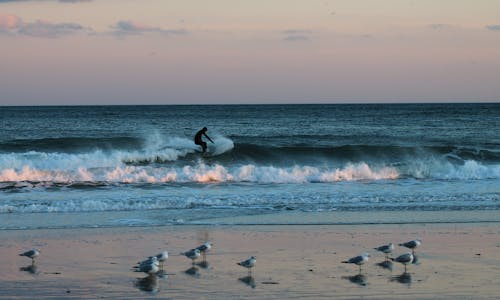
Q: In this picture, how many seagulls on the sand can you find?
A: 11